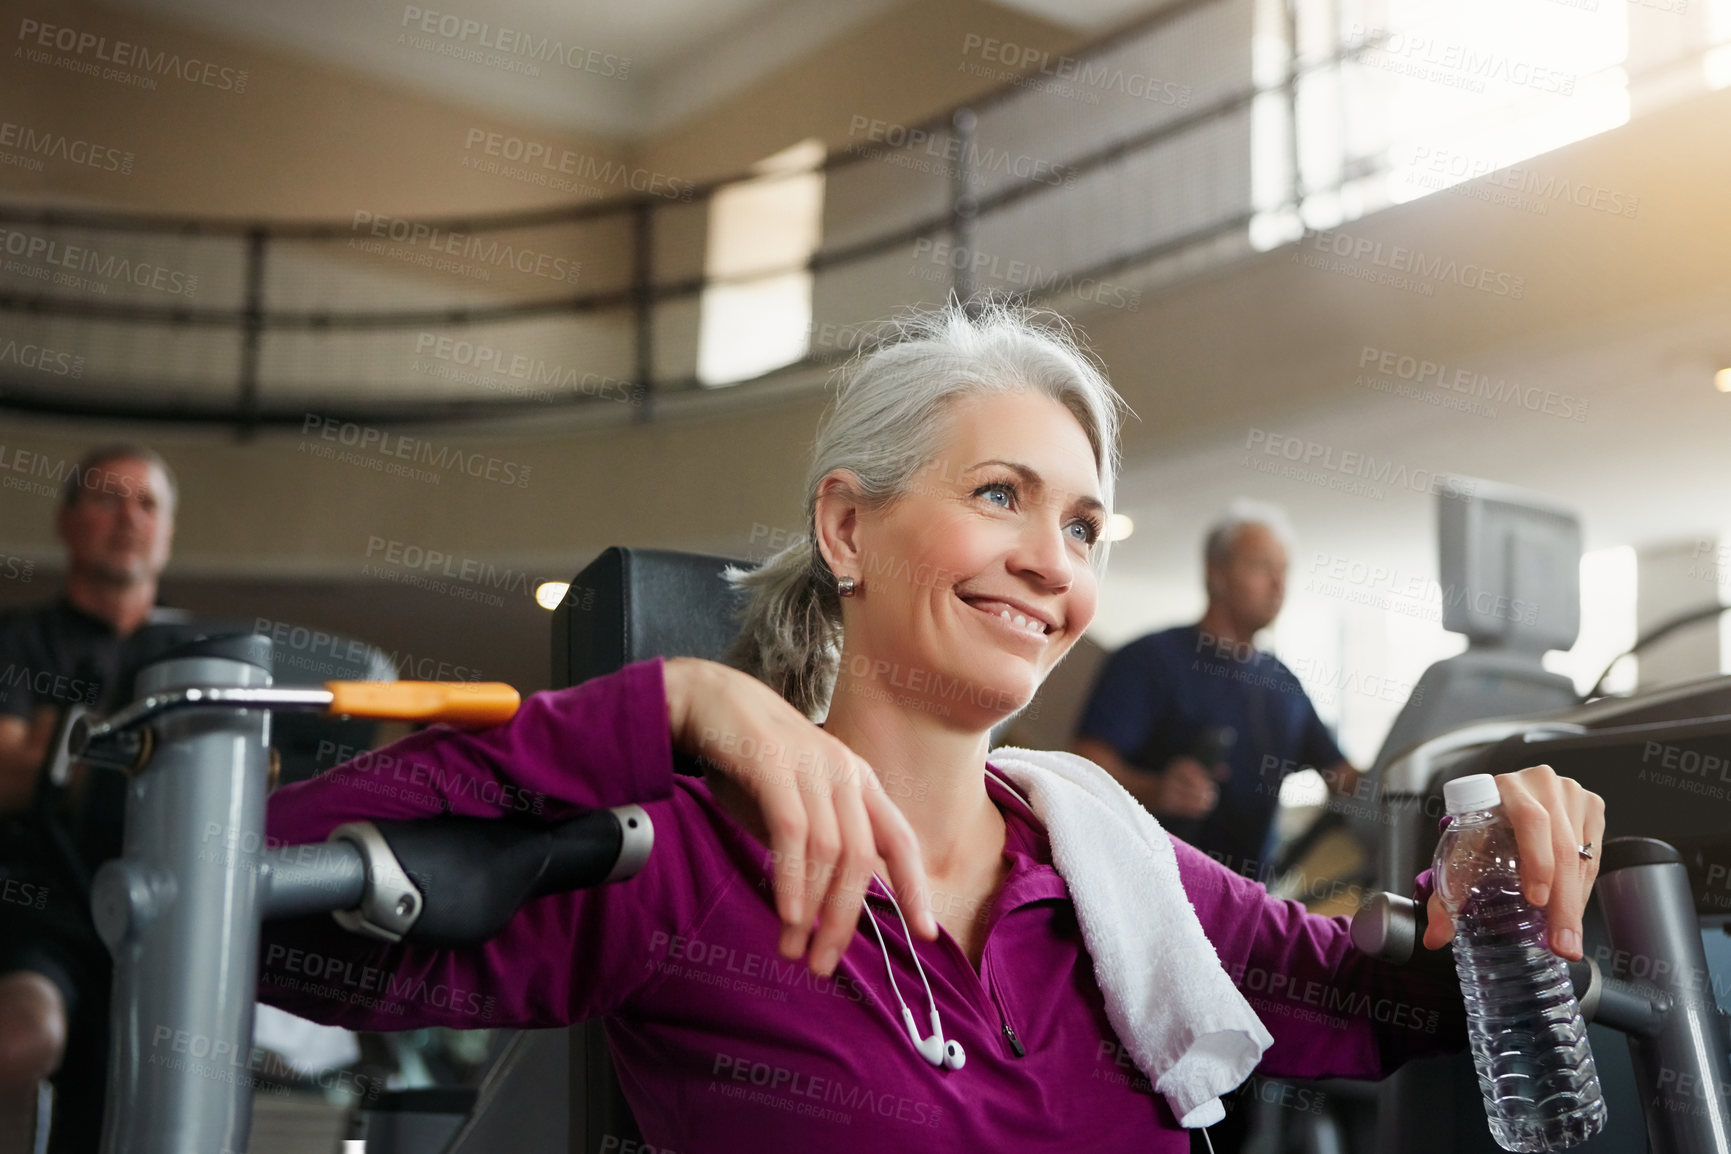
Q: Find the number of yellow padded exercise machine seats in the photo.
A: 0